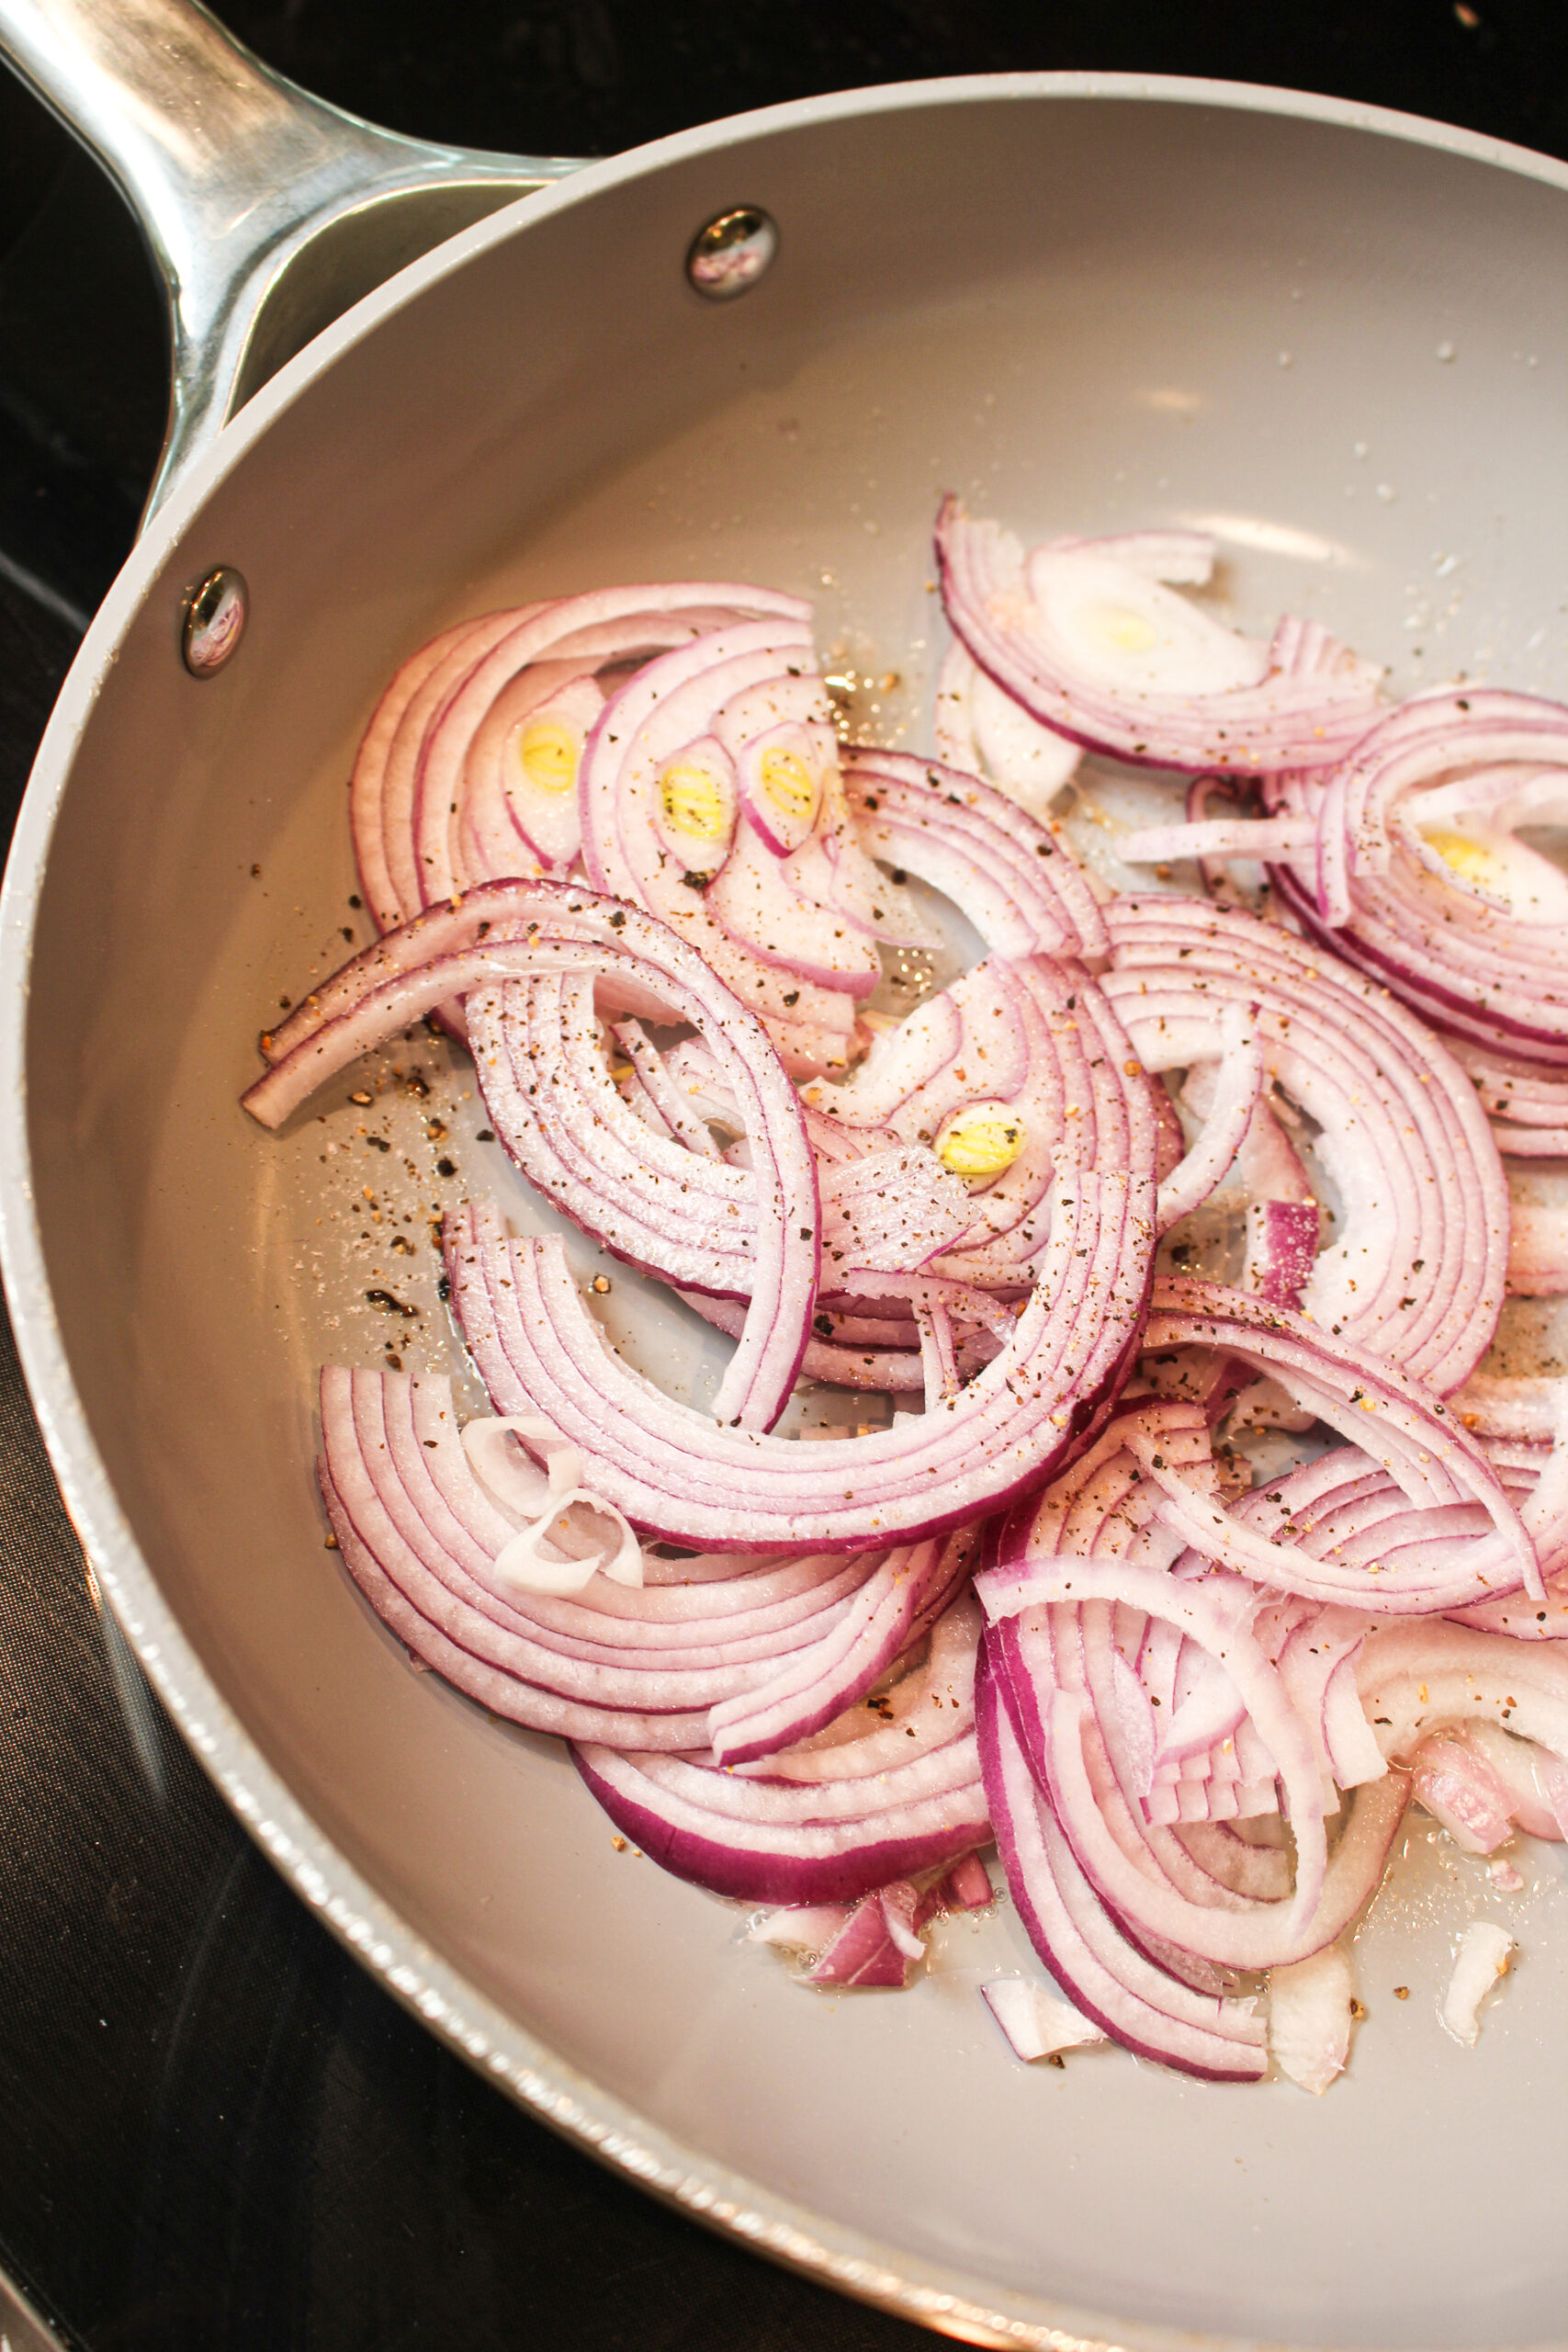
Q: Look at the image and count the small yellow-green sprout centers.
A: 6